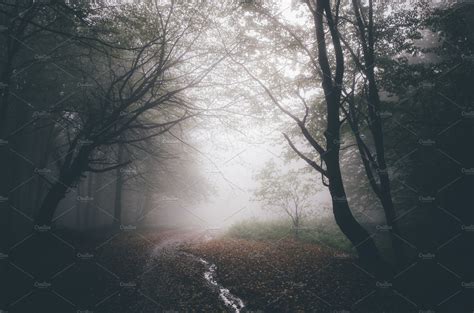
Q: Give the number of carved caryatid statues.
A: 0